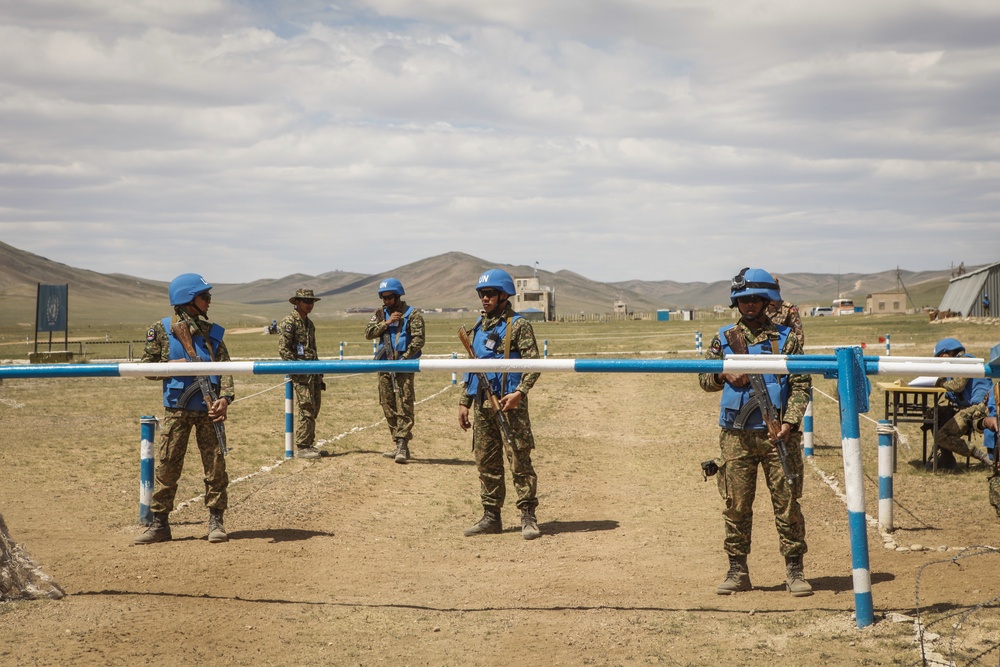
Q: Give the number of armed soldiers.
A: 4